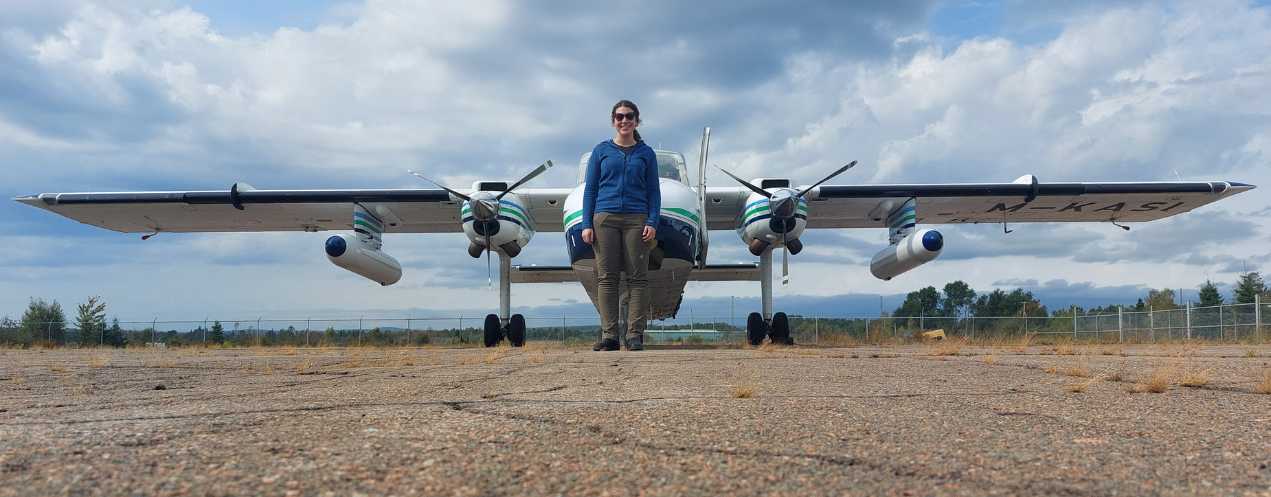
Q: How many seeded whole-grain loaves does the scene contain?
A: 0